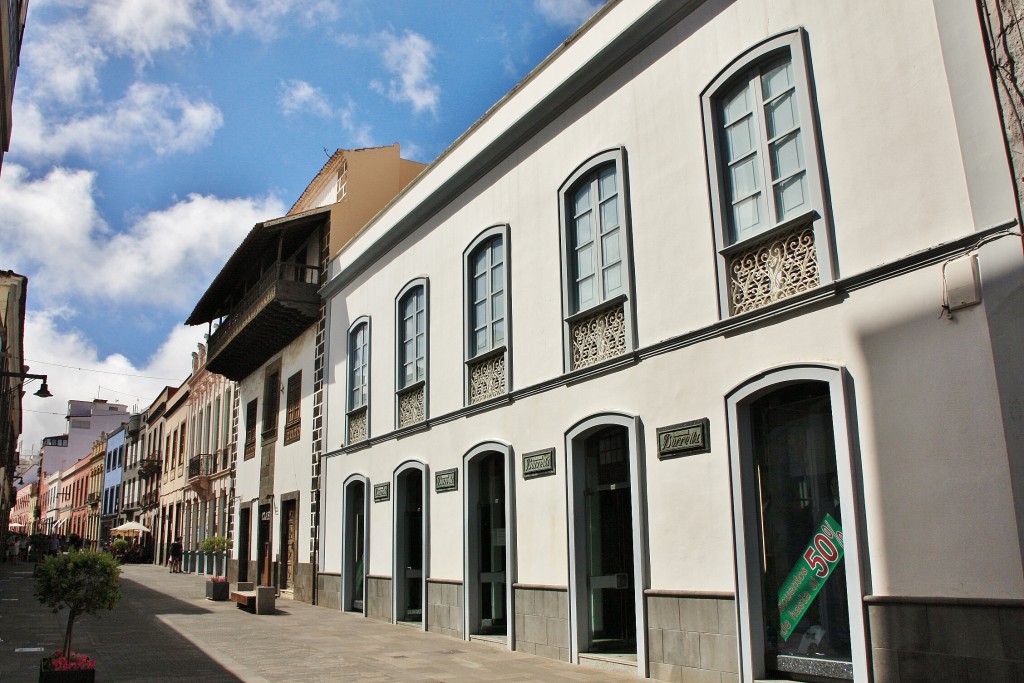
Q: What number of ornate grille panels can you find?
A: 5